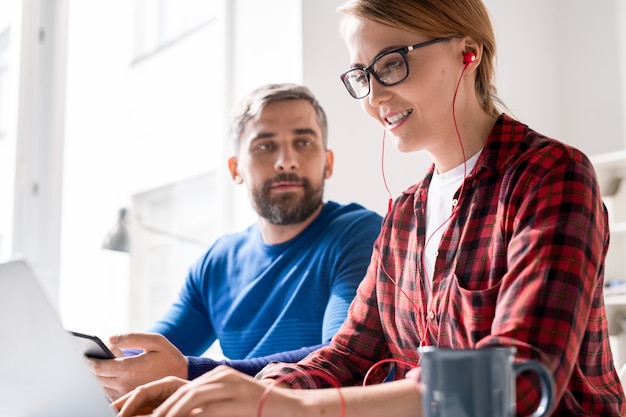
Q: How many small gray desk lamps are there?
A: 1